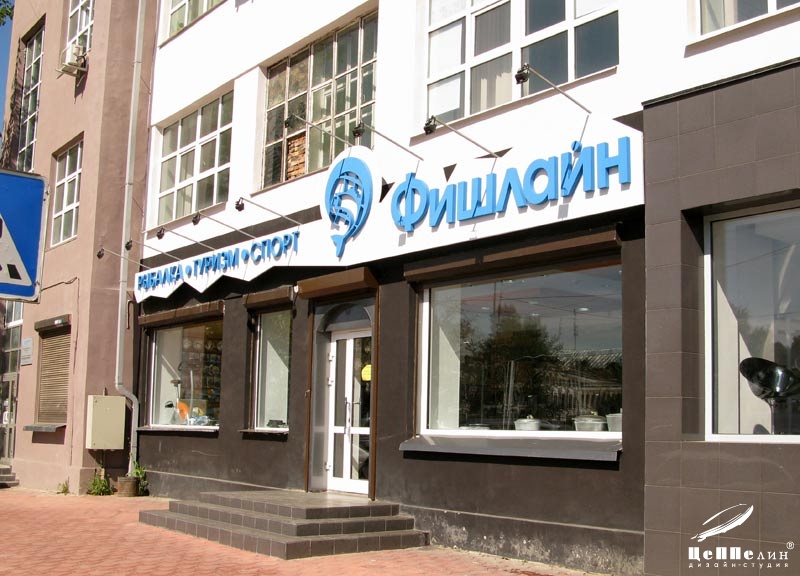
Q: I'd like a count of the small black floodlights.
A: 9